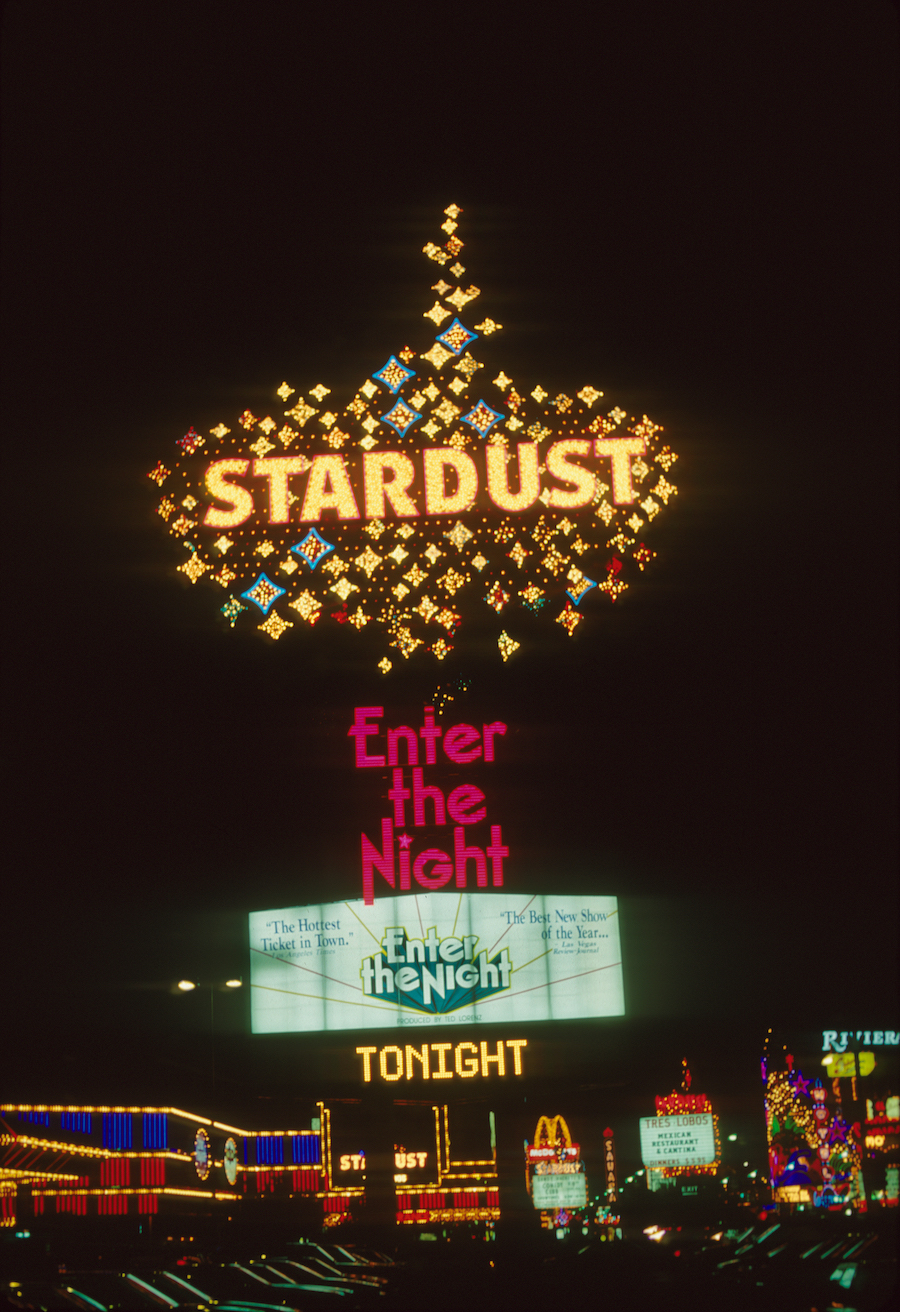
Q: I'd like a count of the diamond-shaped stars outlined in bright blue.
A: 7